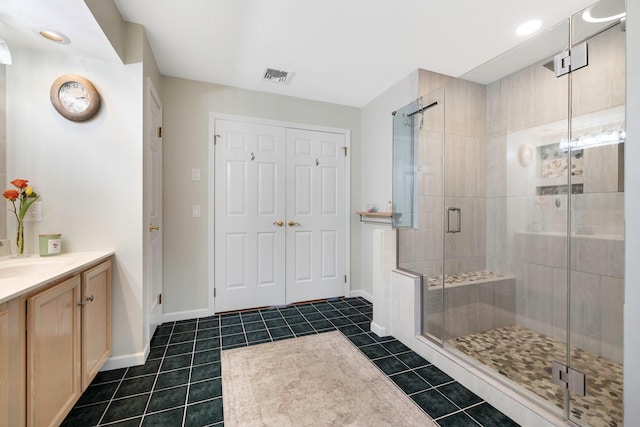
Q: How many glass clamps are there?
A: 2